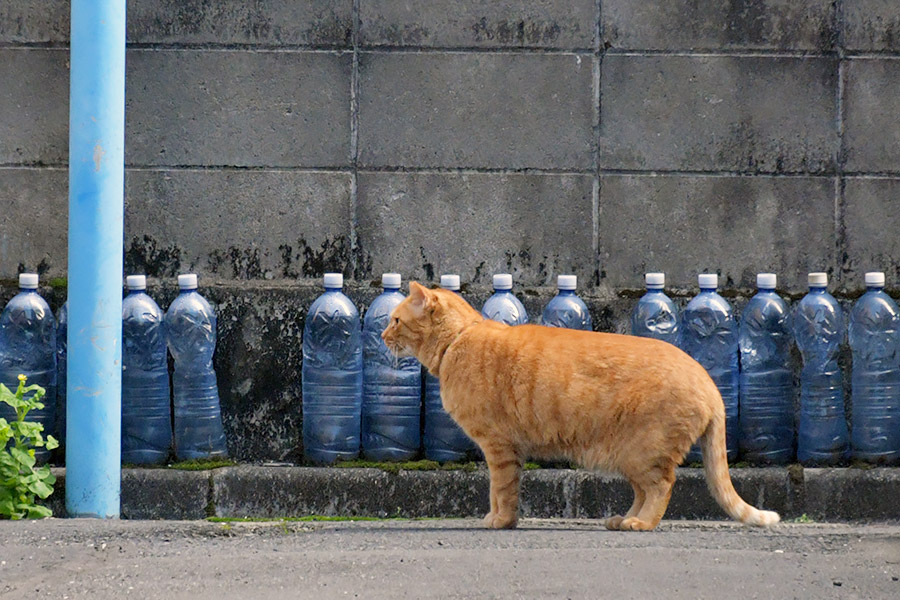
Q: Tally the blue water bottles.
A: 14